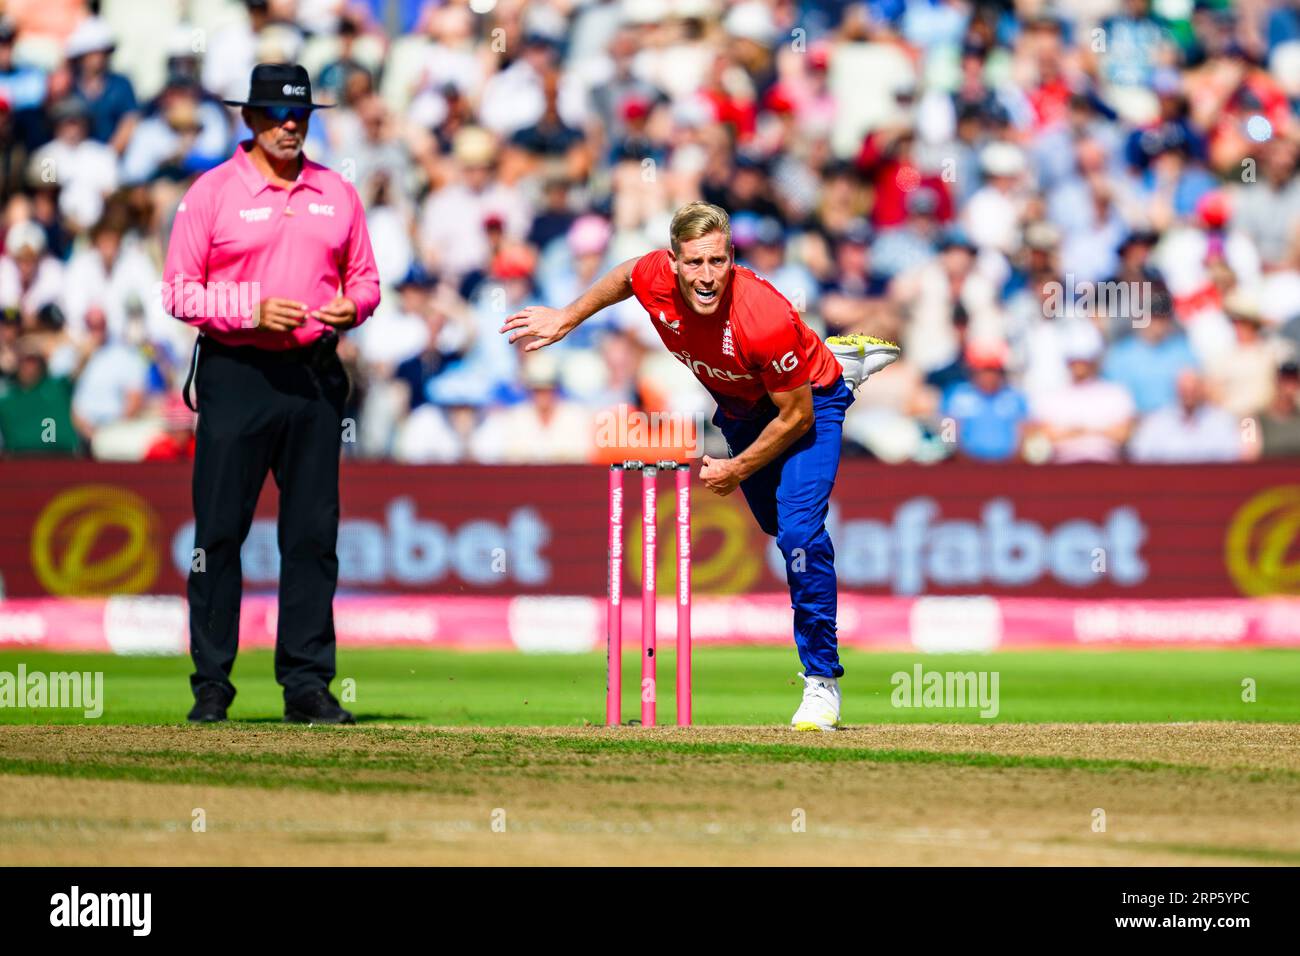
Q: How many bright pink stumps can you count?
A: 3